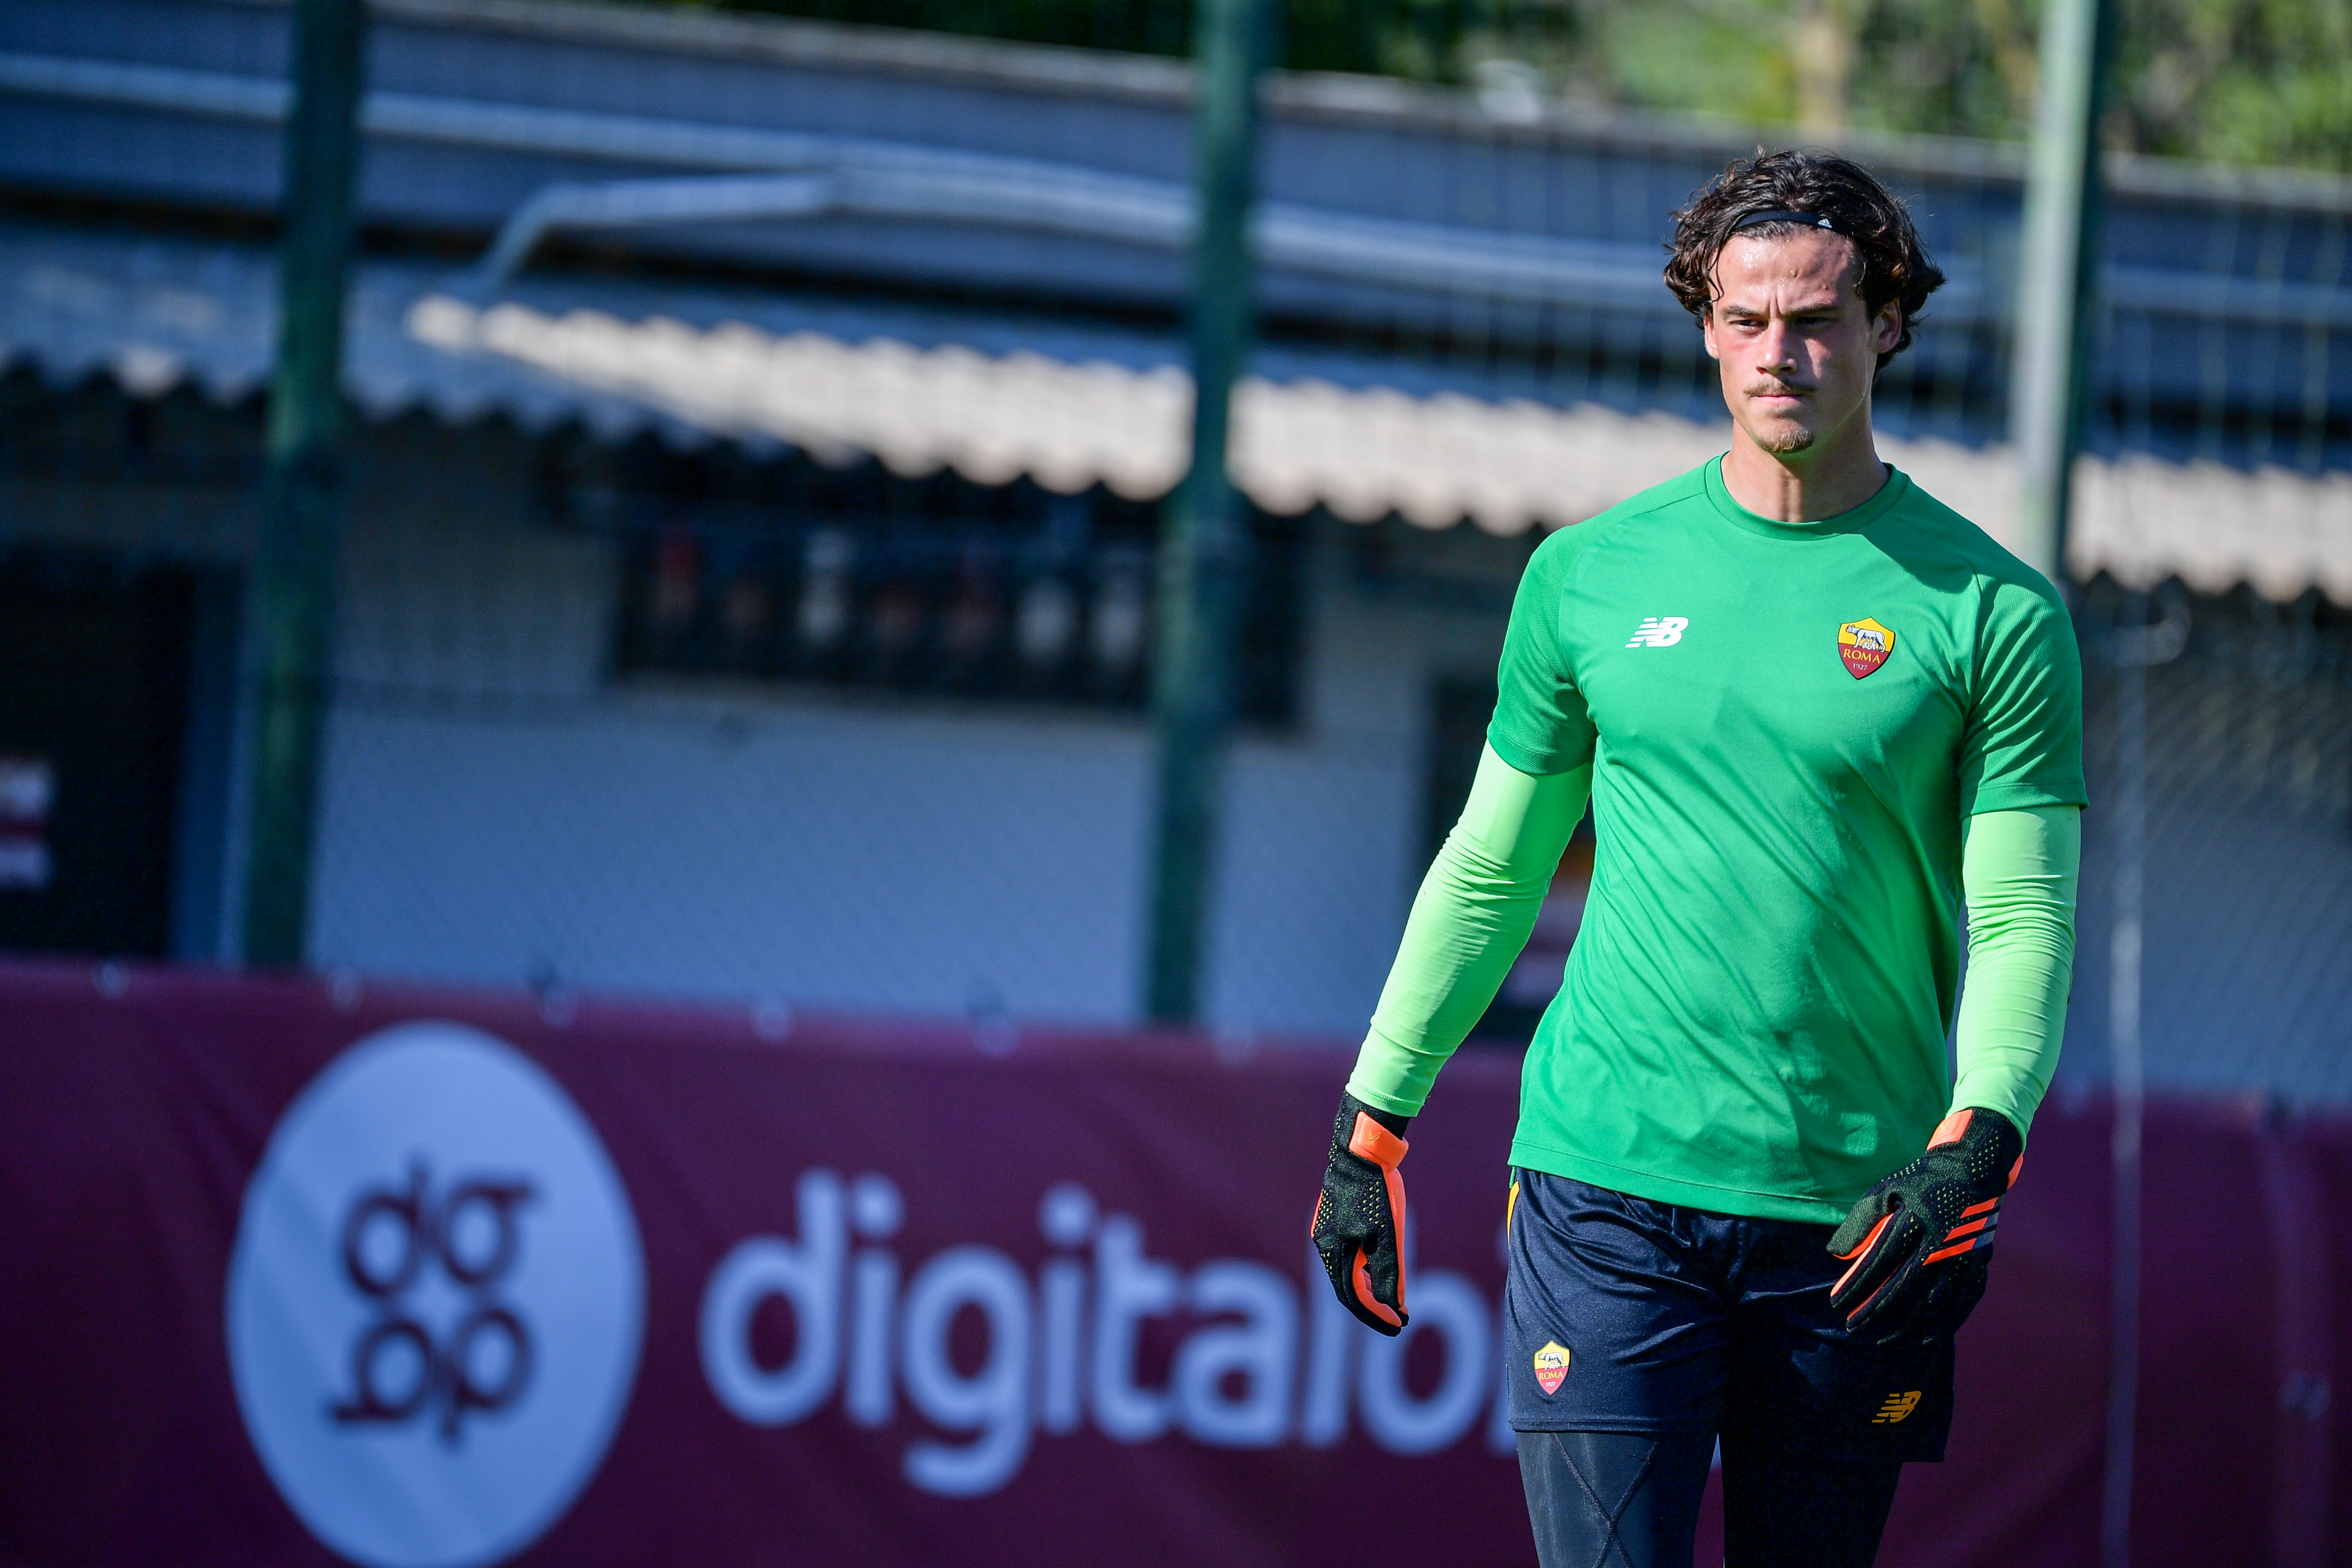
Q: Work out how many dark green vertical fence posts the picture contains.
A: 3